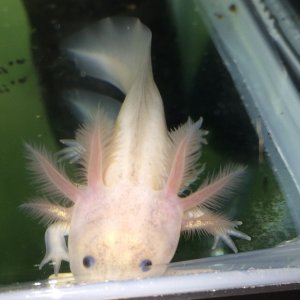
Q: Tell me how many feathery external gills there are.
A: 6